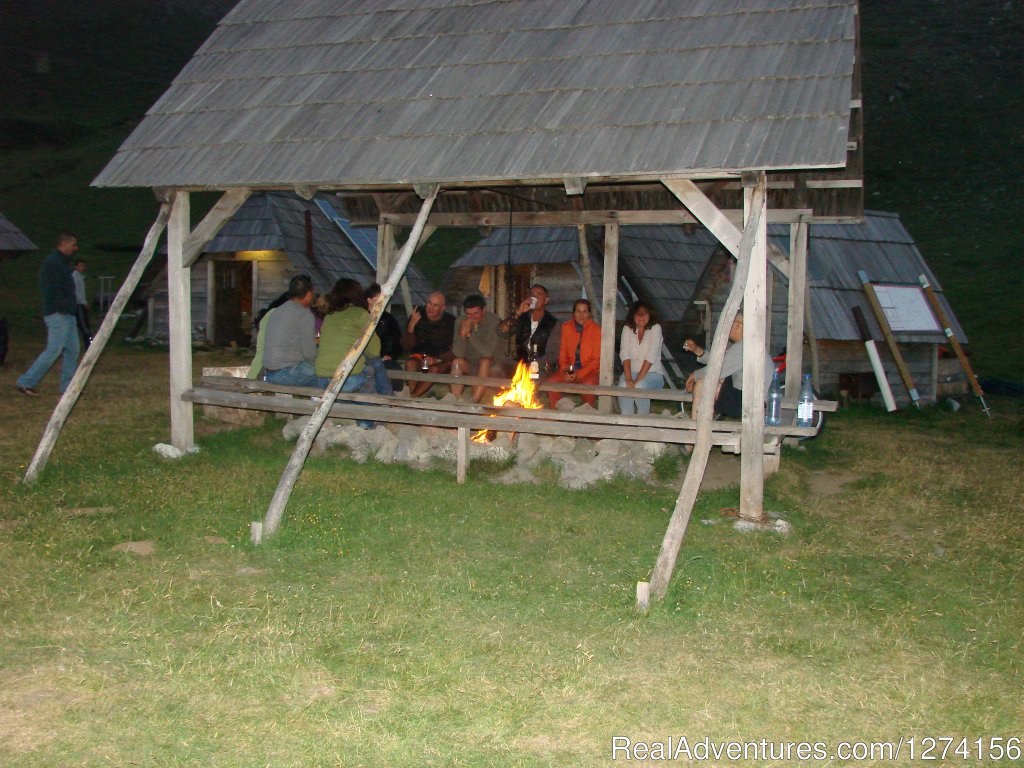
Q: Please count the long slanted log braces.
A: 3